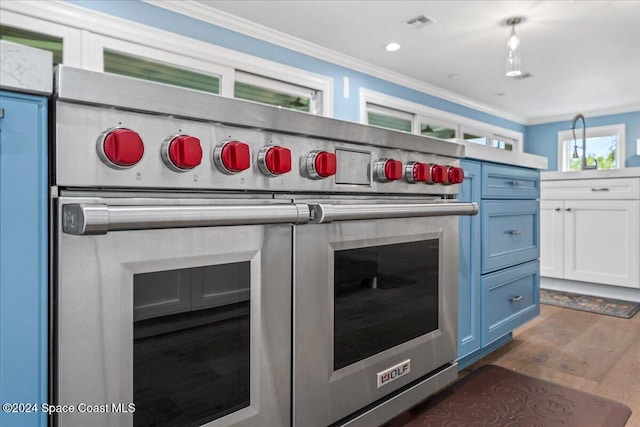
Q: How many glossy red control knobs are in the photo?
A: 9